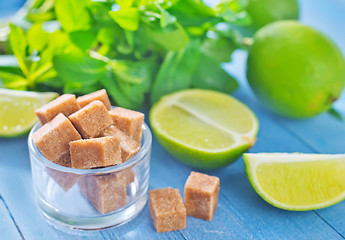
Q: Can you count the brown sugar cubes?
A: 11